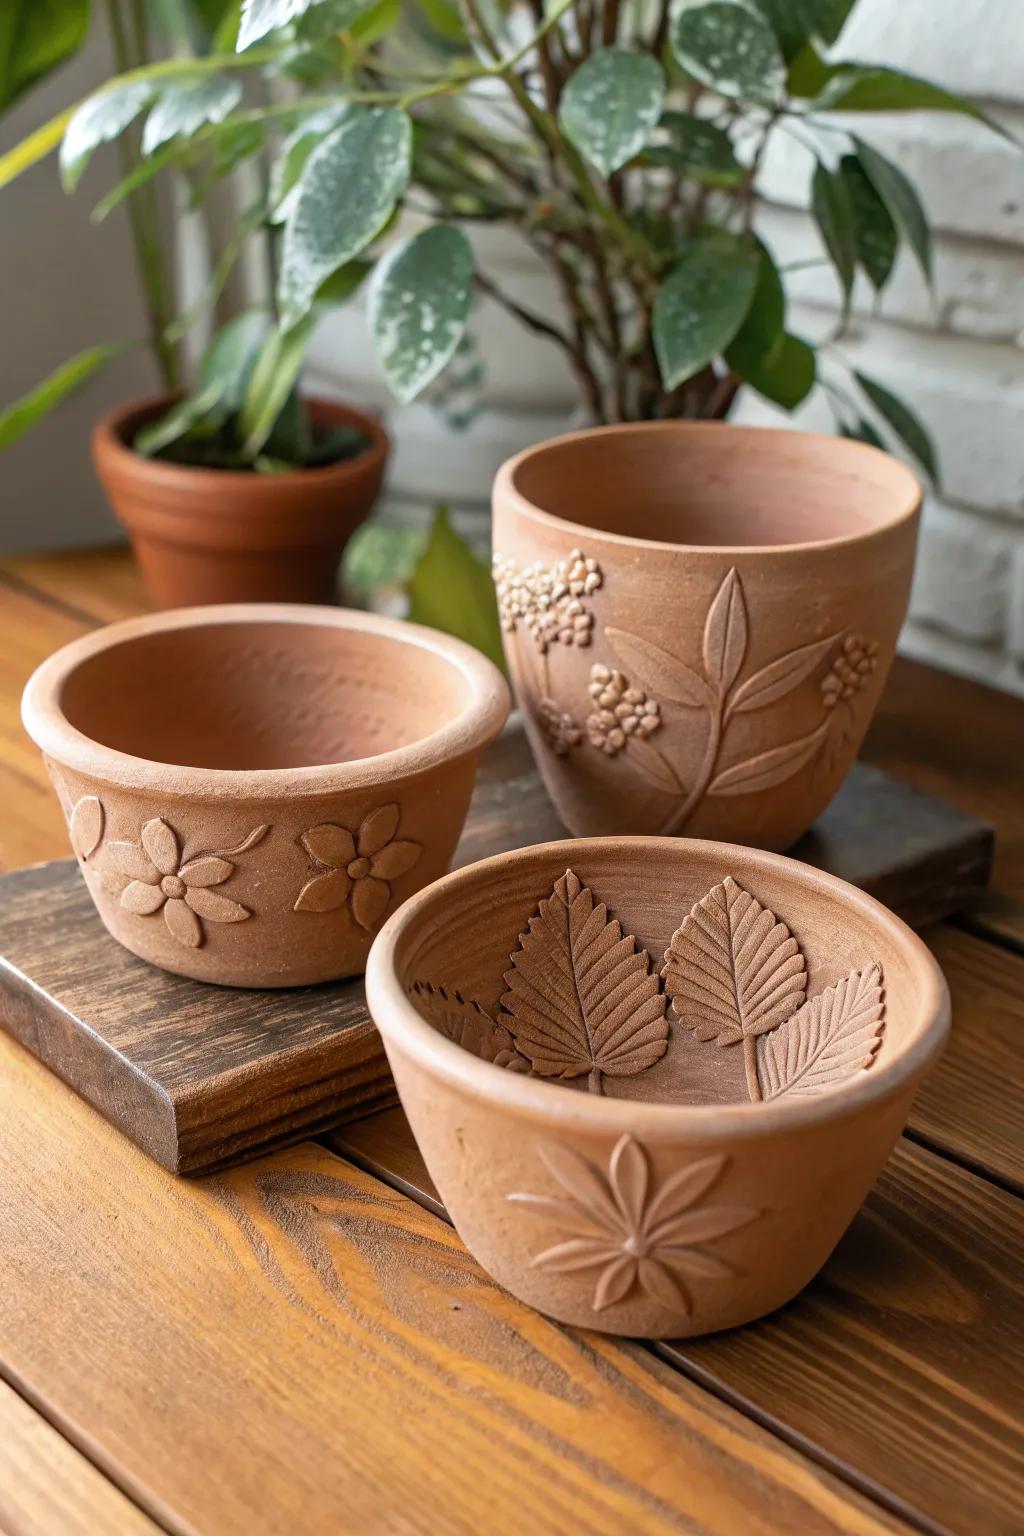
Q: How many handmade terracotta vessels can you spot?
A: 3